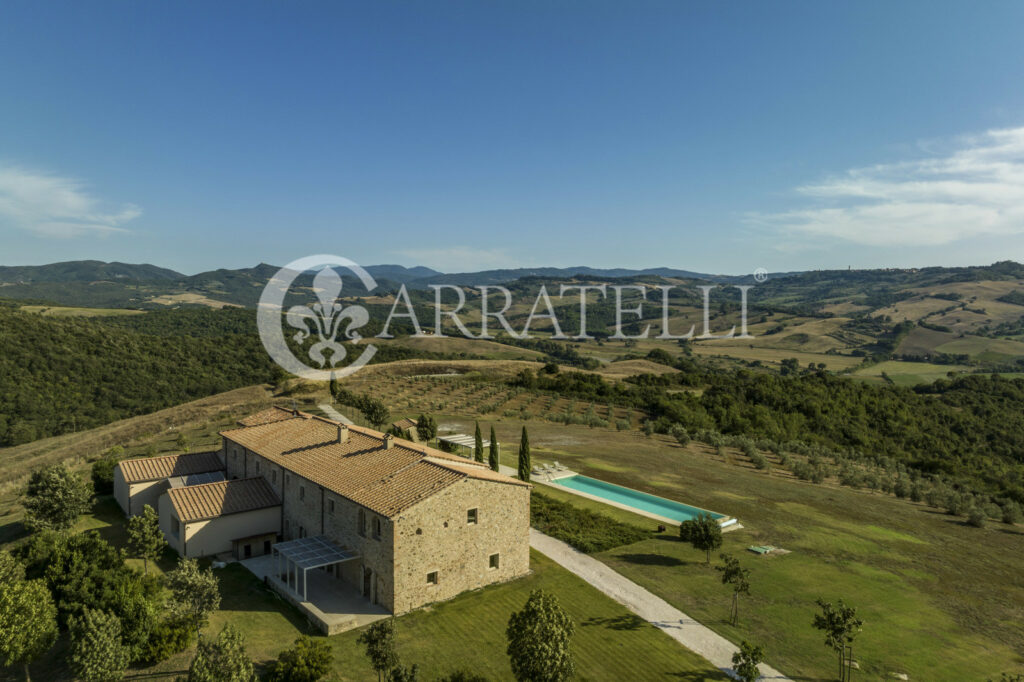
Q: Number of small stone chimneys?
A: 2